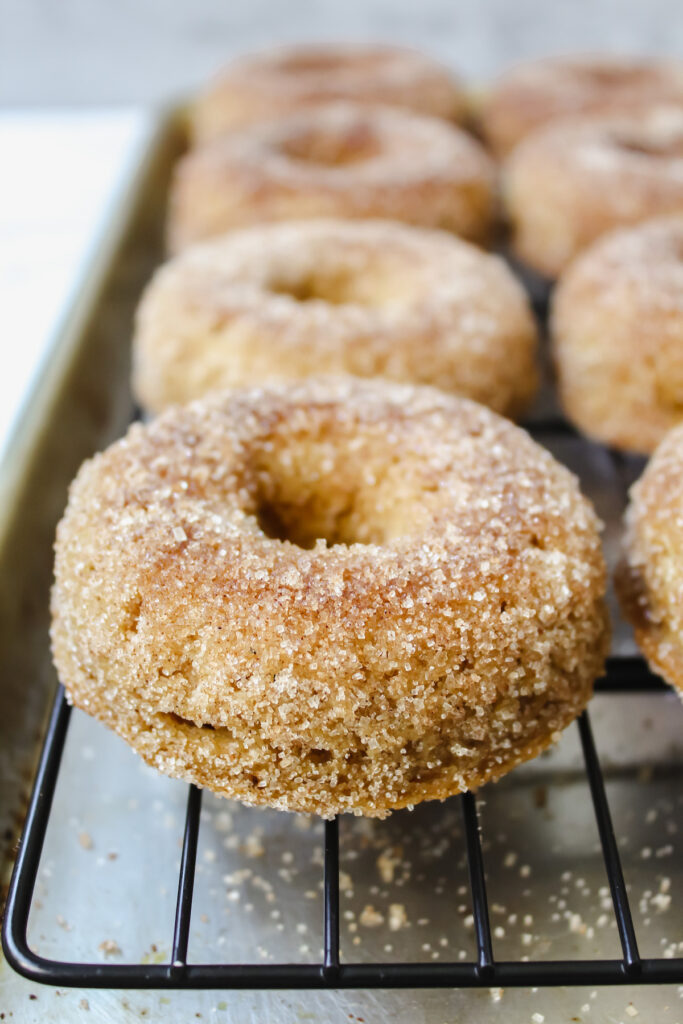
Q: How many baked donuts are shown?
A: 8